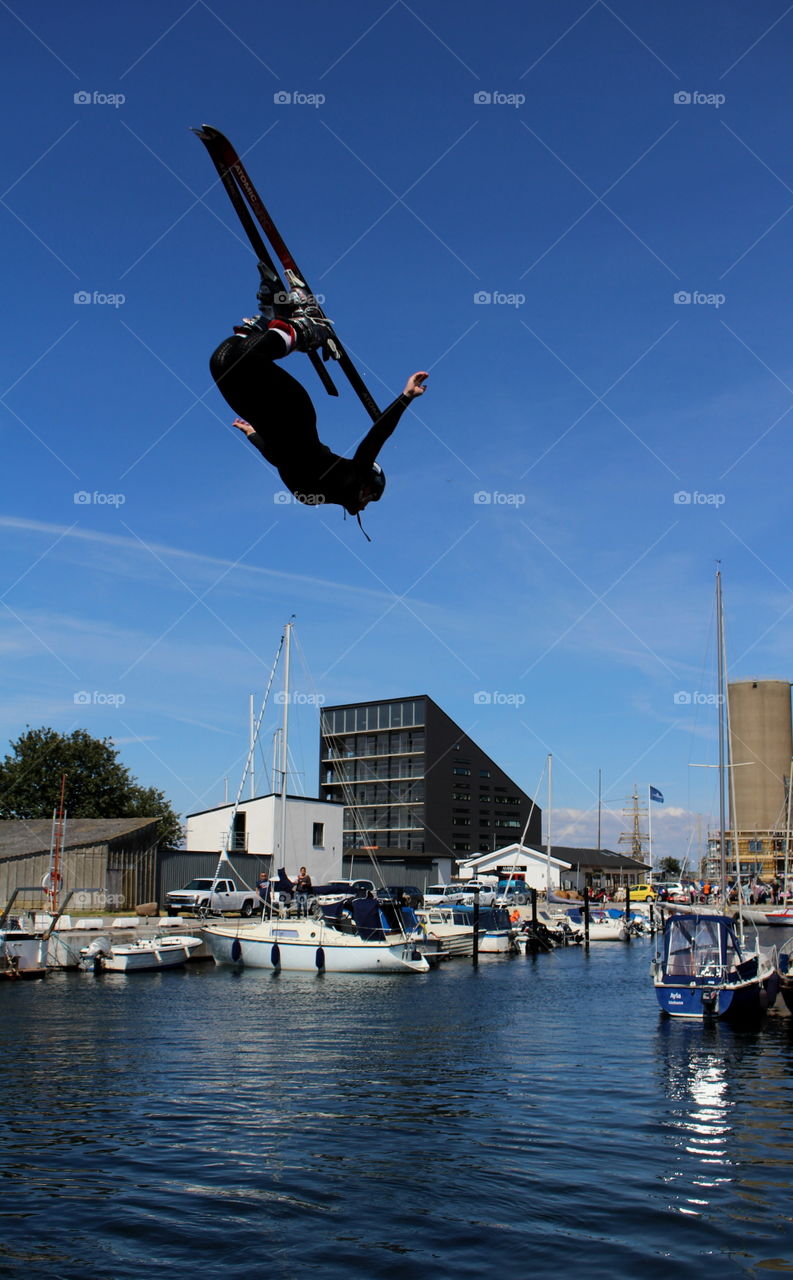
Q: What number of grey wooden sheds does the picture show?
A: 1